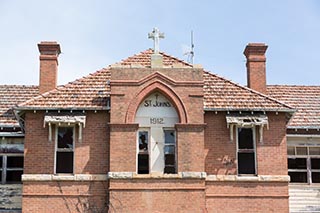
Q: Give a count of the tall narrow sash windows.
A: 4